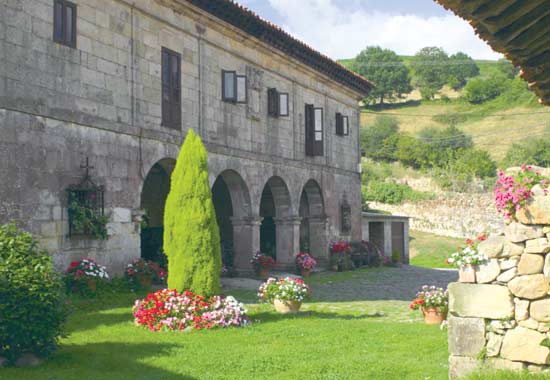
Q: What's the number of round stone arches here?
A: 4